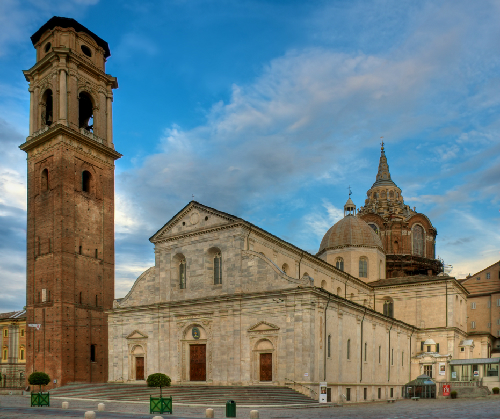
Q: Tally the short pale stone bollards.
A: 6